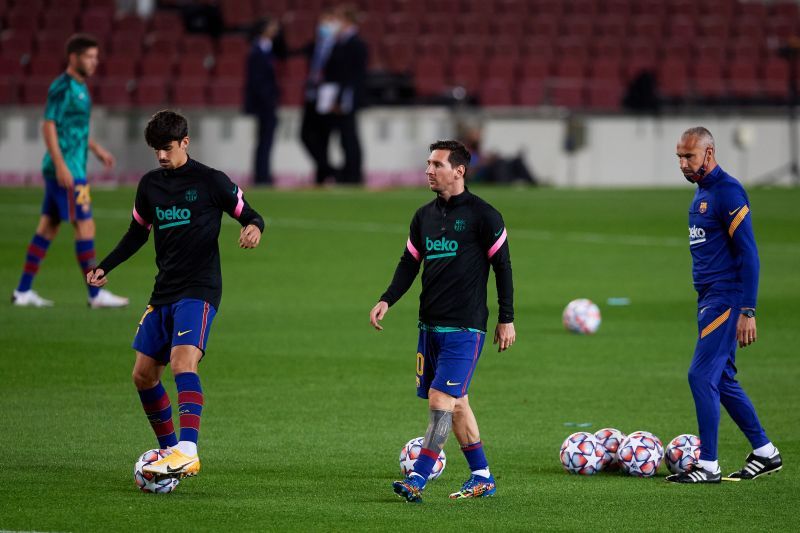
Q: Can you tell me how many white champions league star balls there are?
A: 7